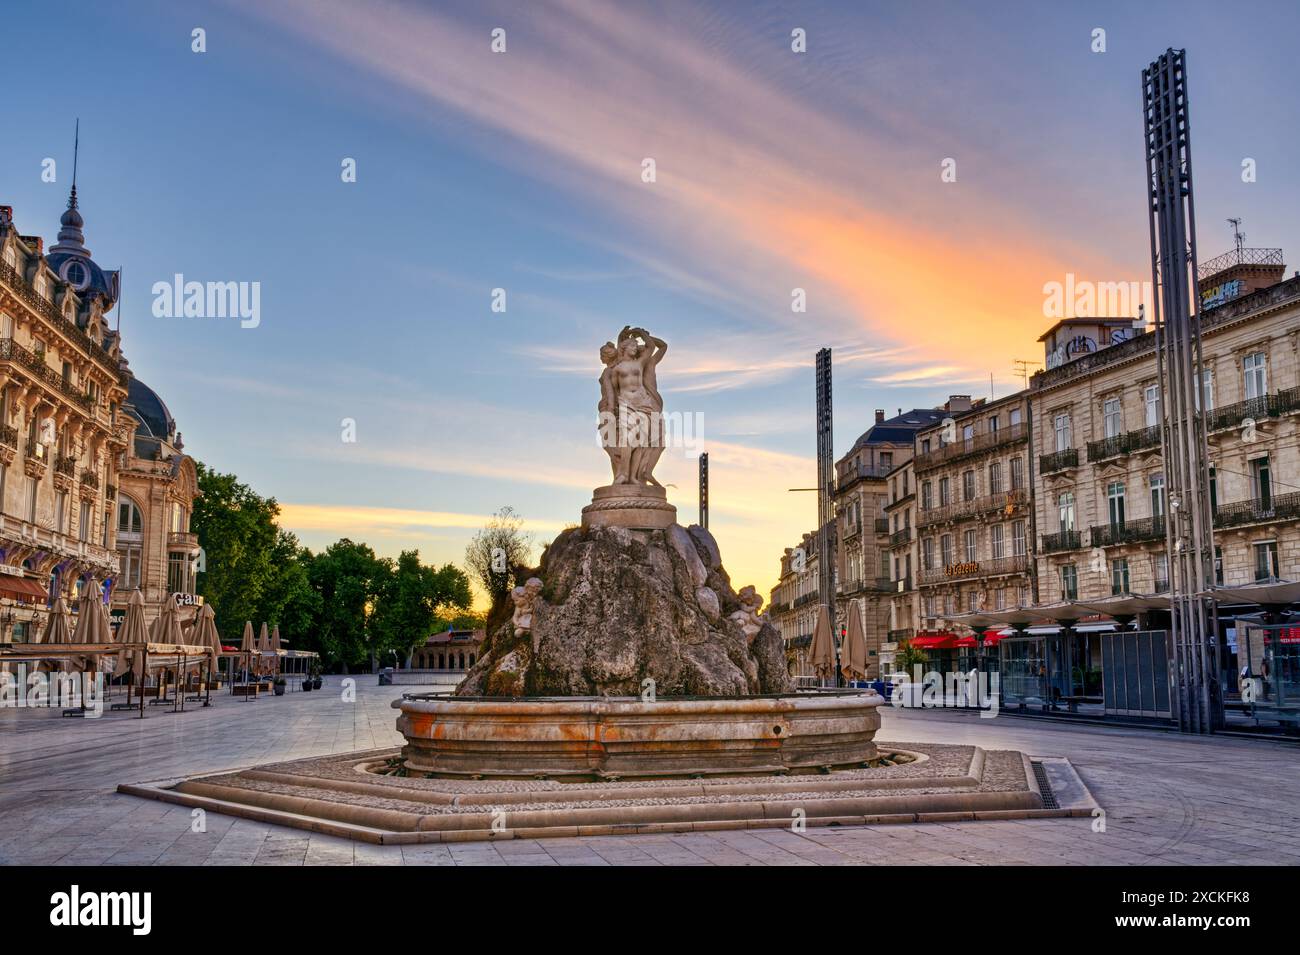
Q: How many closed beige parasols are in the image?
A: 10